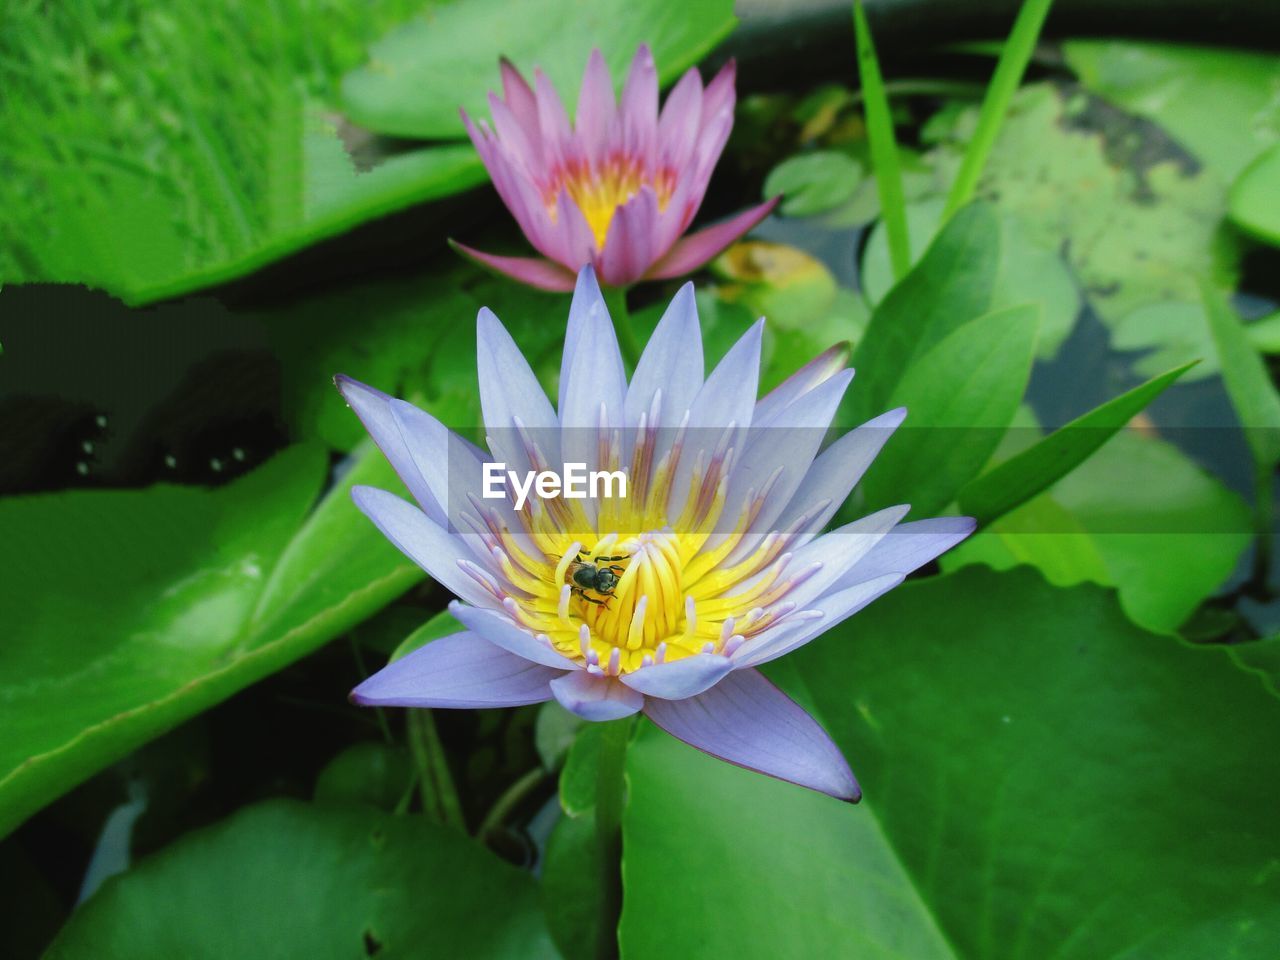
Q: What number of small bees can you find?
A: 1